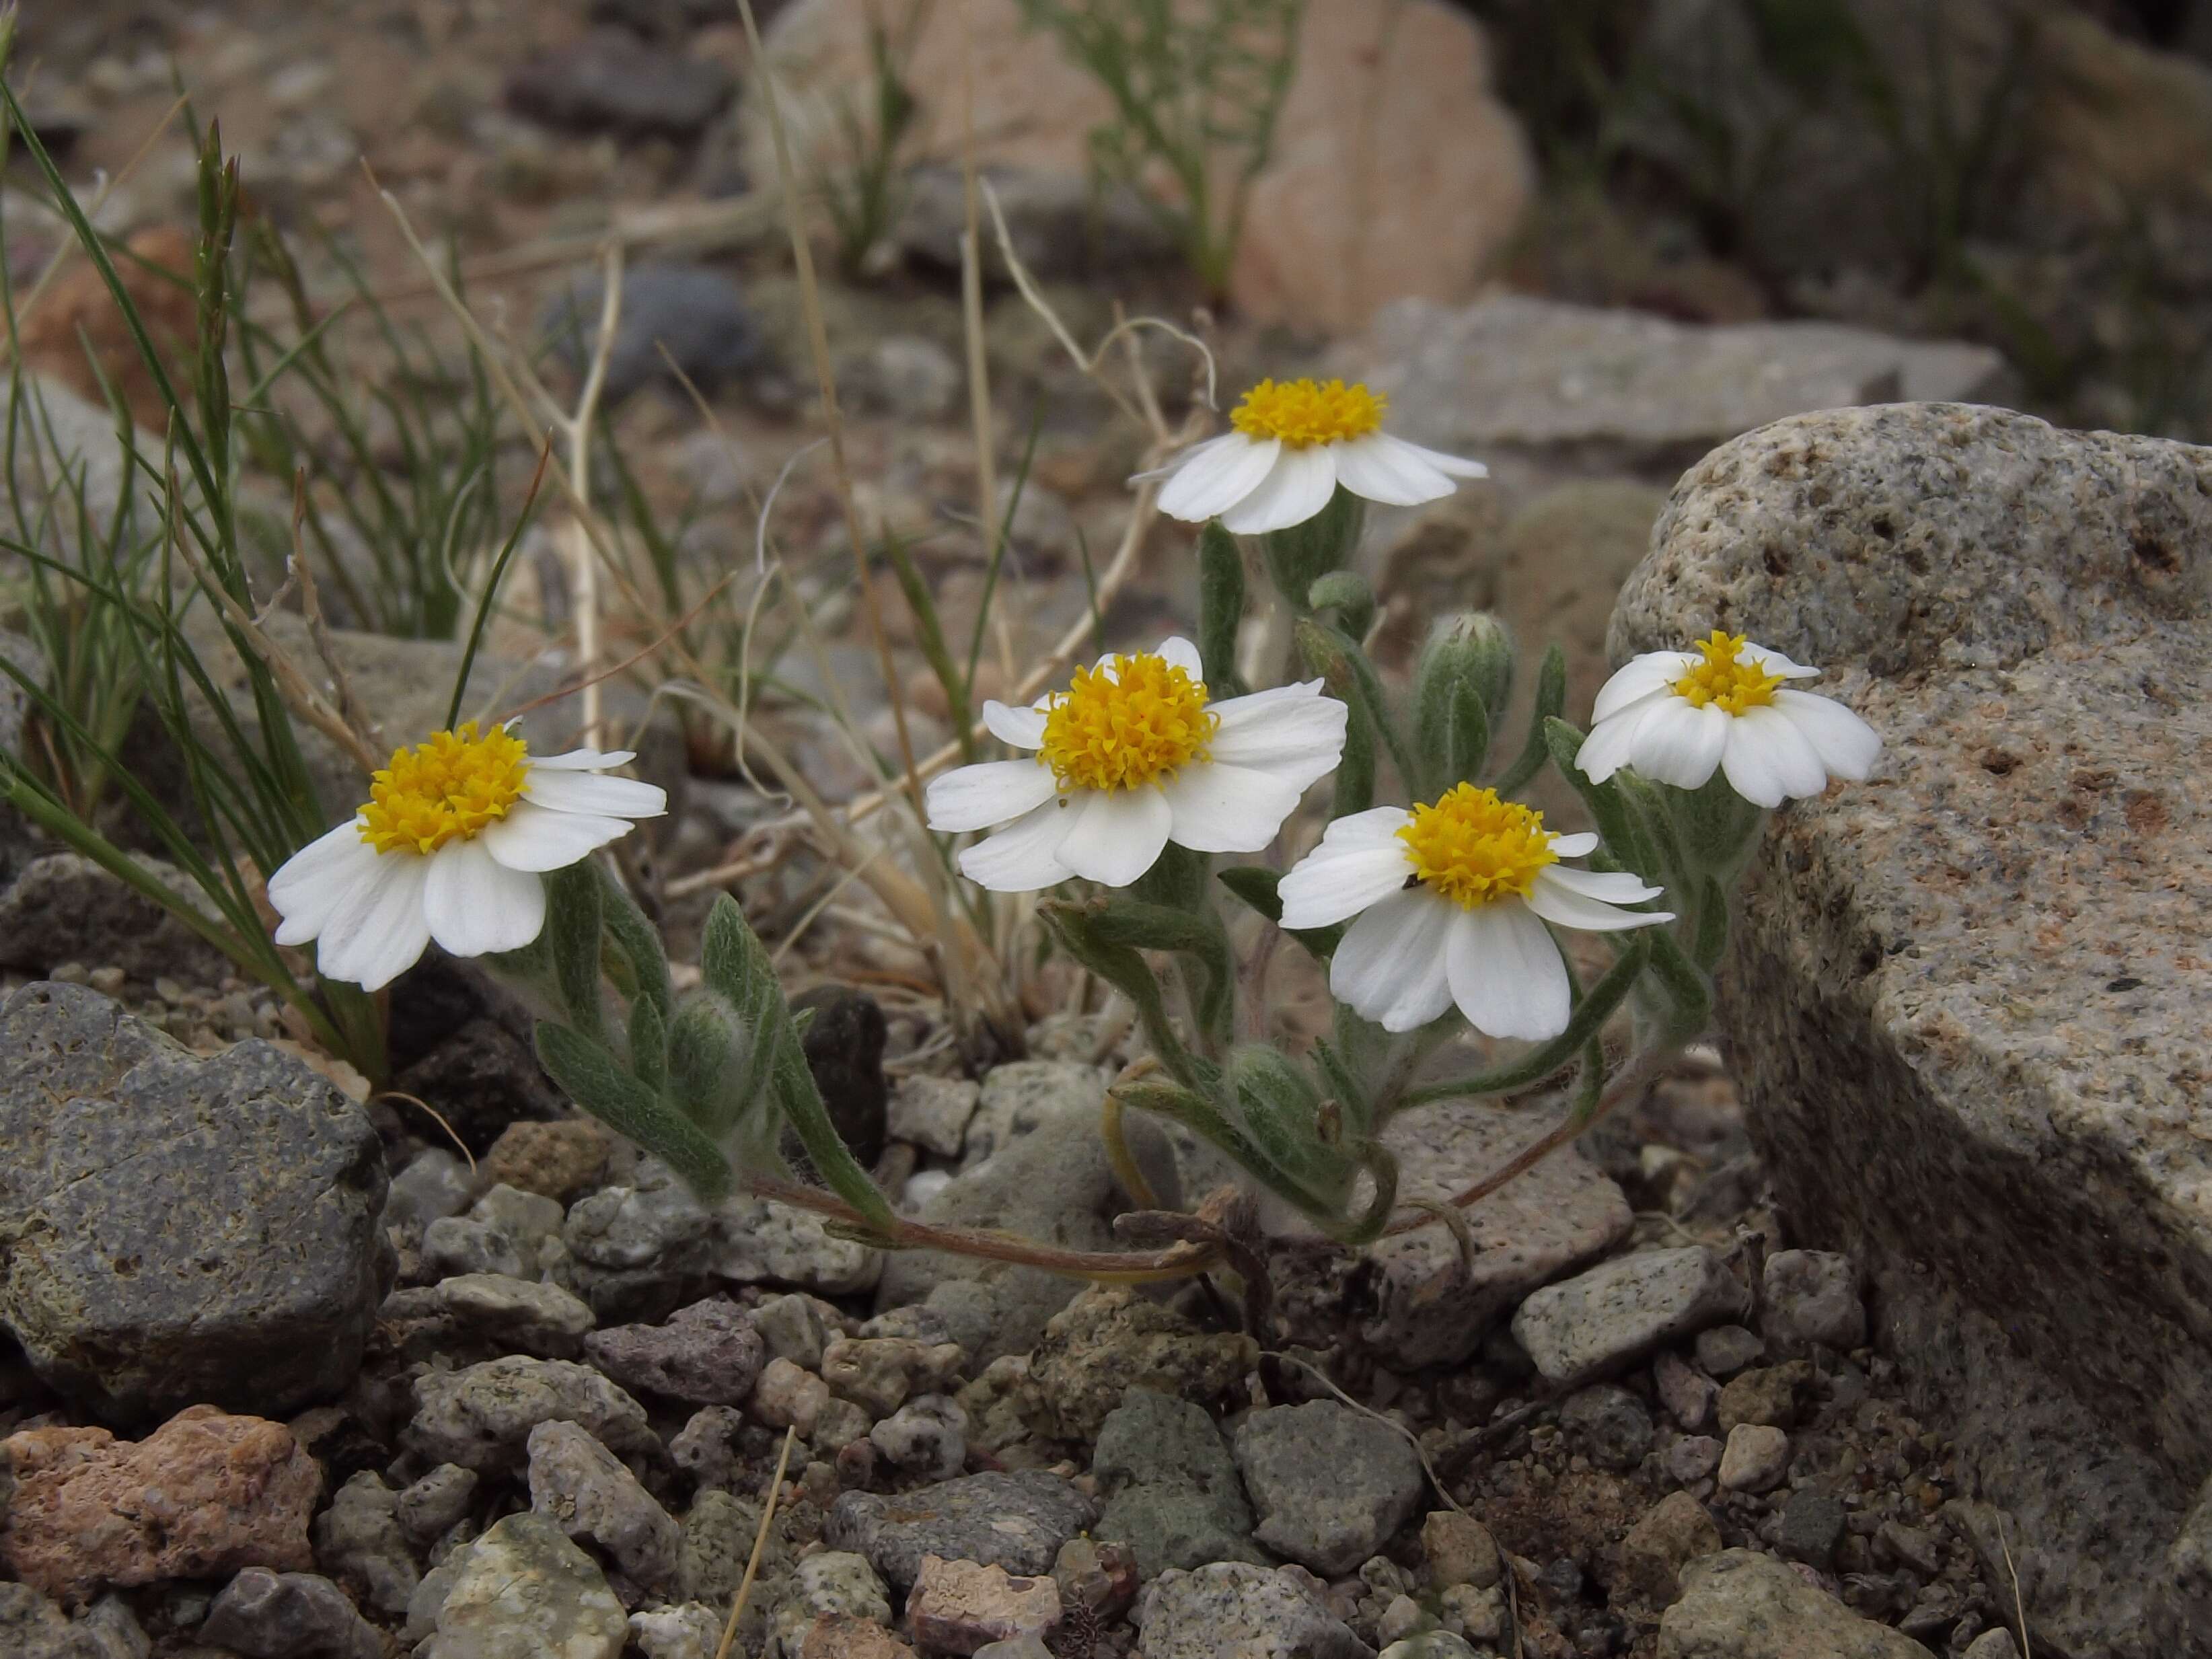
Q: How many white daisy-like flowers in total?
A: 5